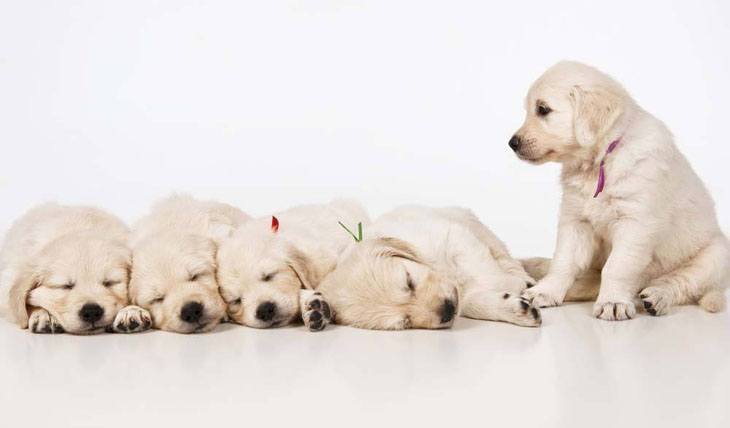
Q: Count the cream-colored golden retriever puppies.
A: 5